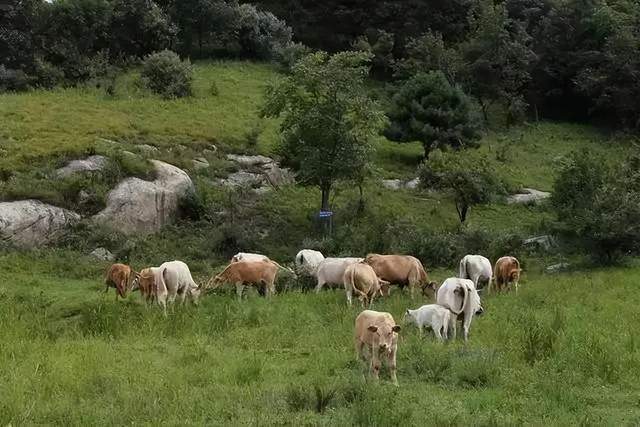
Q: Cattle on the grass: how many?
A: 14